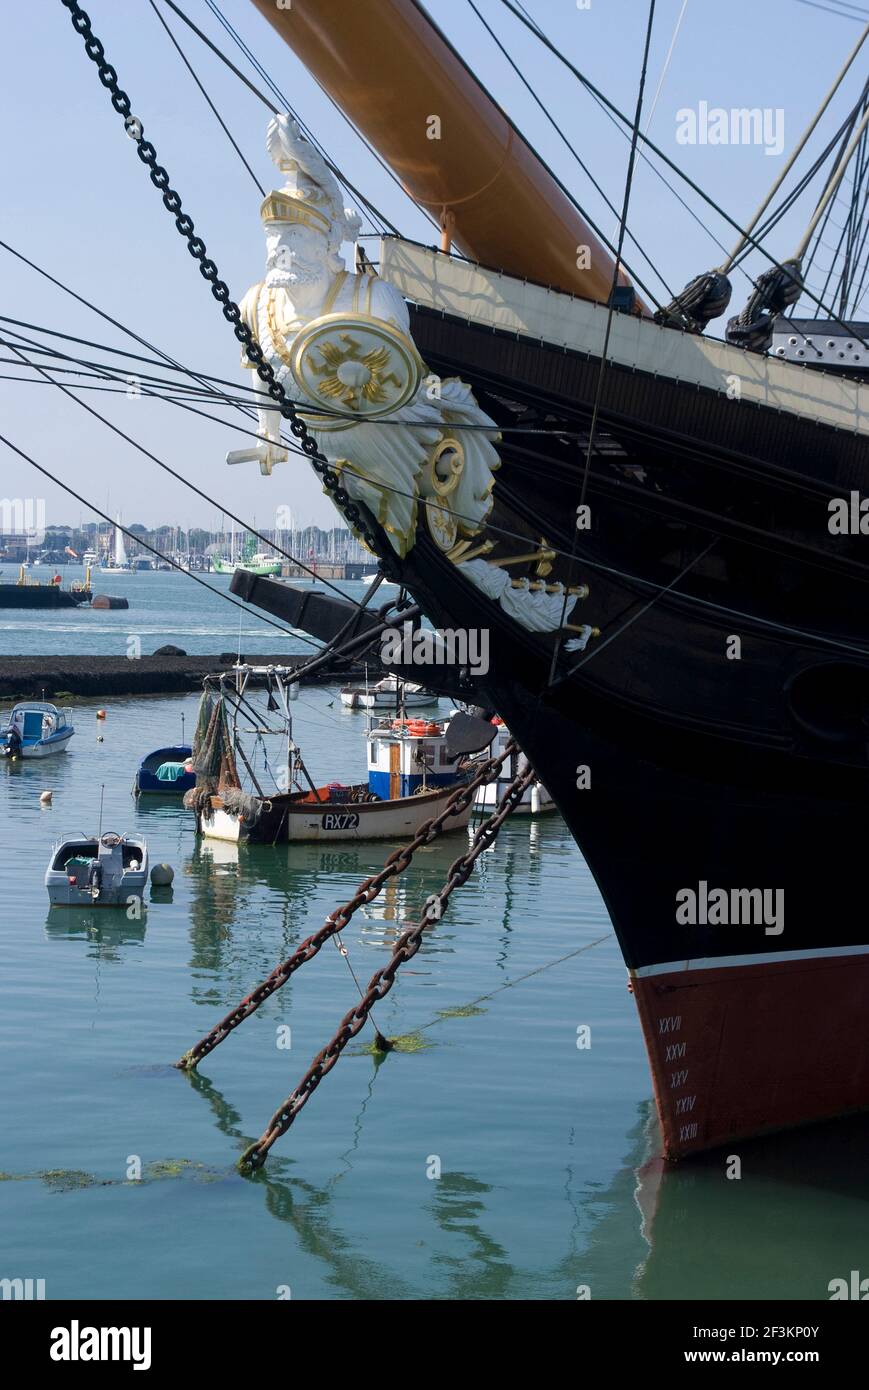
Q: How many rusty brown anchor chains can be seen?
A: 2